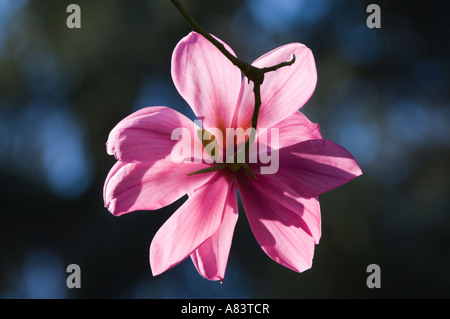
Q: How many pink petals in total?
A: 10